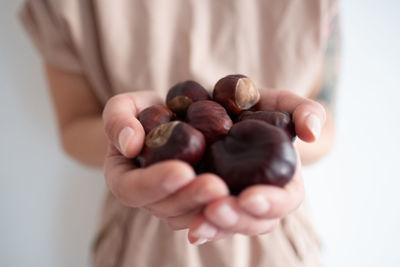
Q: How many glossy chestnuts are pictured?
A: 7